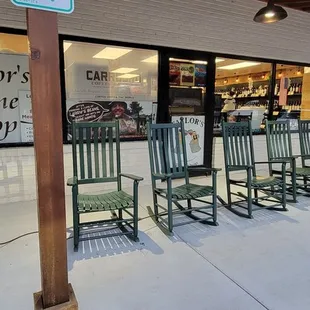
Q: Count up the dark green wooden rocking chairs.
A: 5